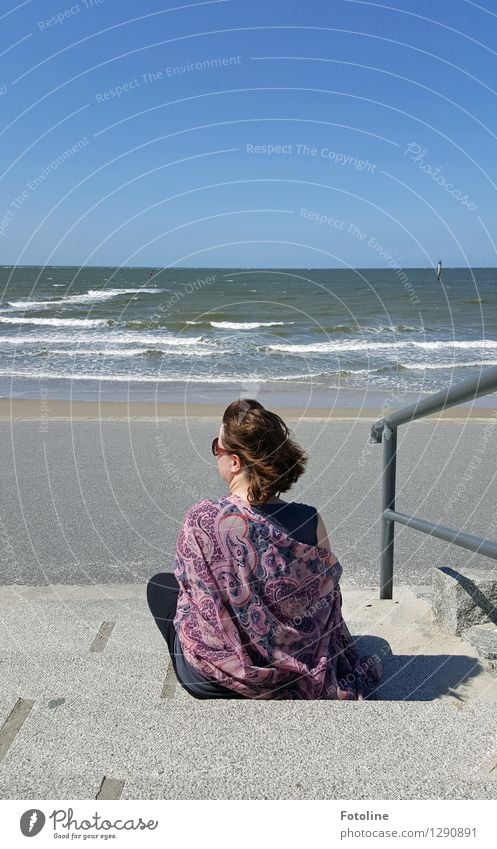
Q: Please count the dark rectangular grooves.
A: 4